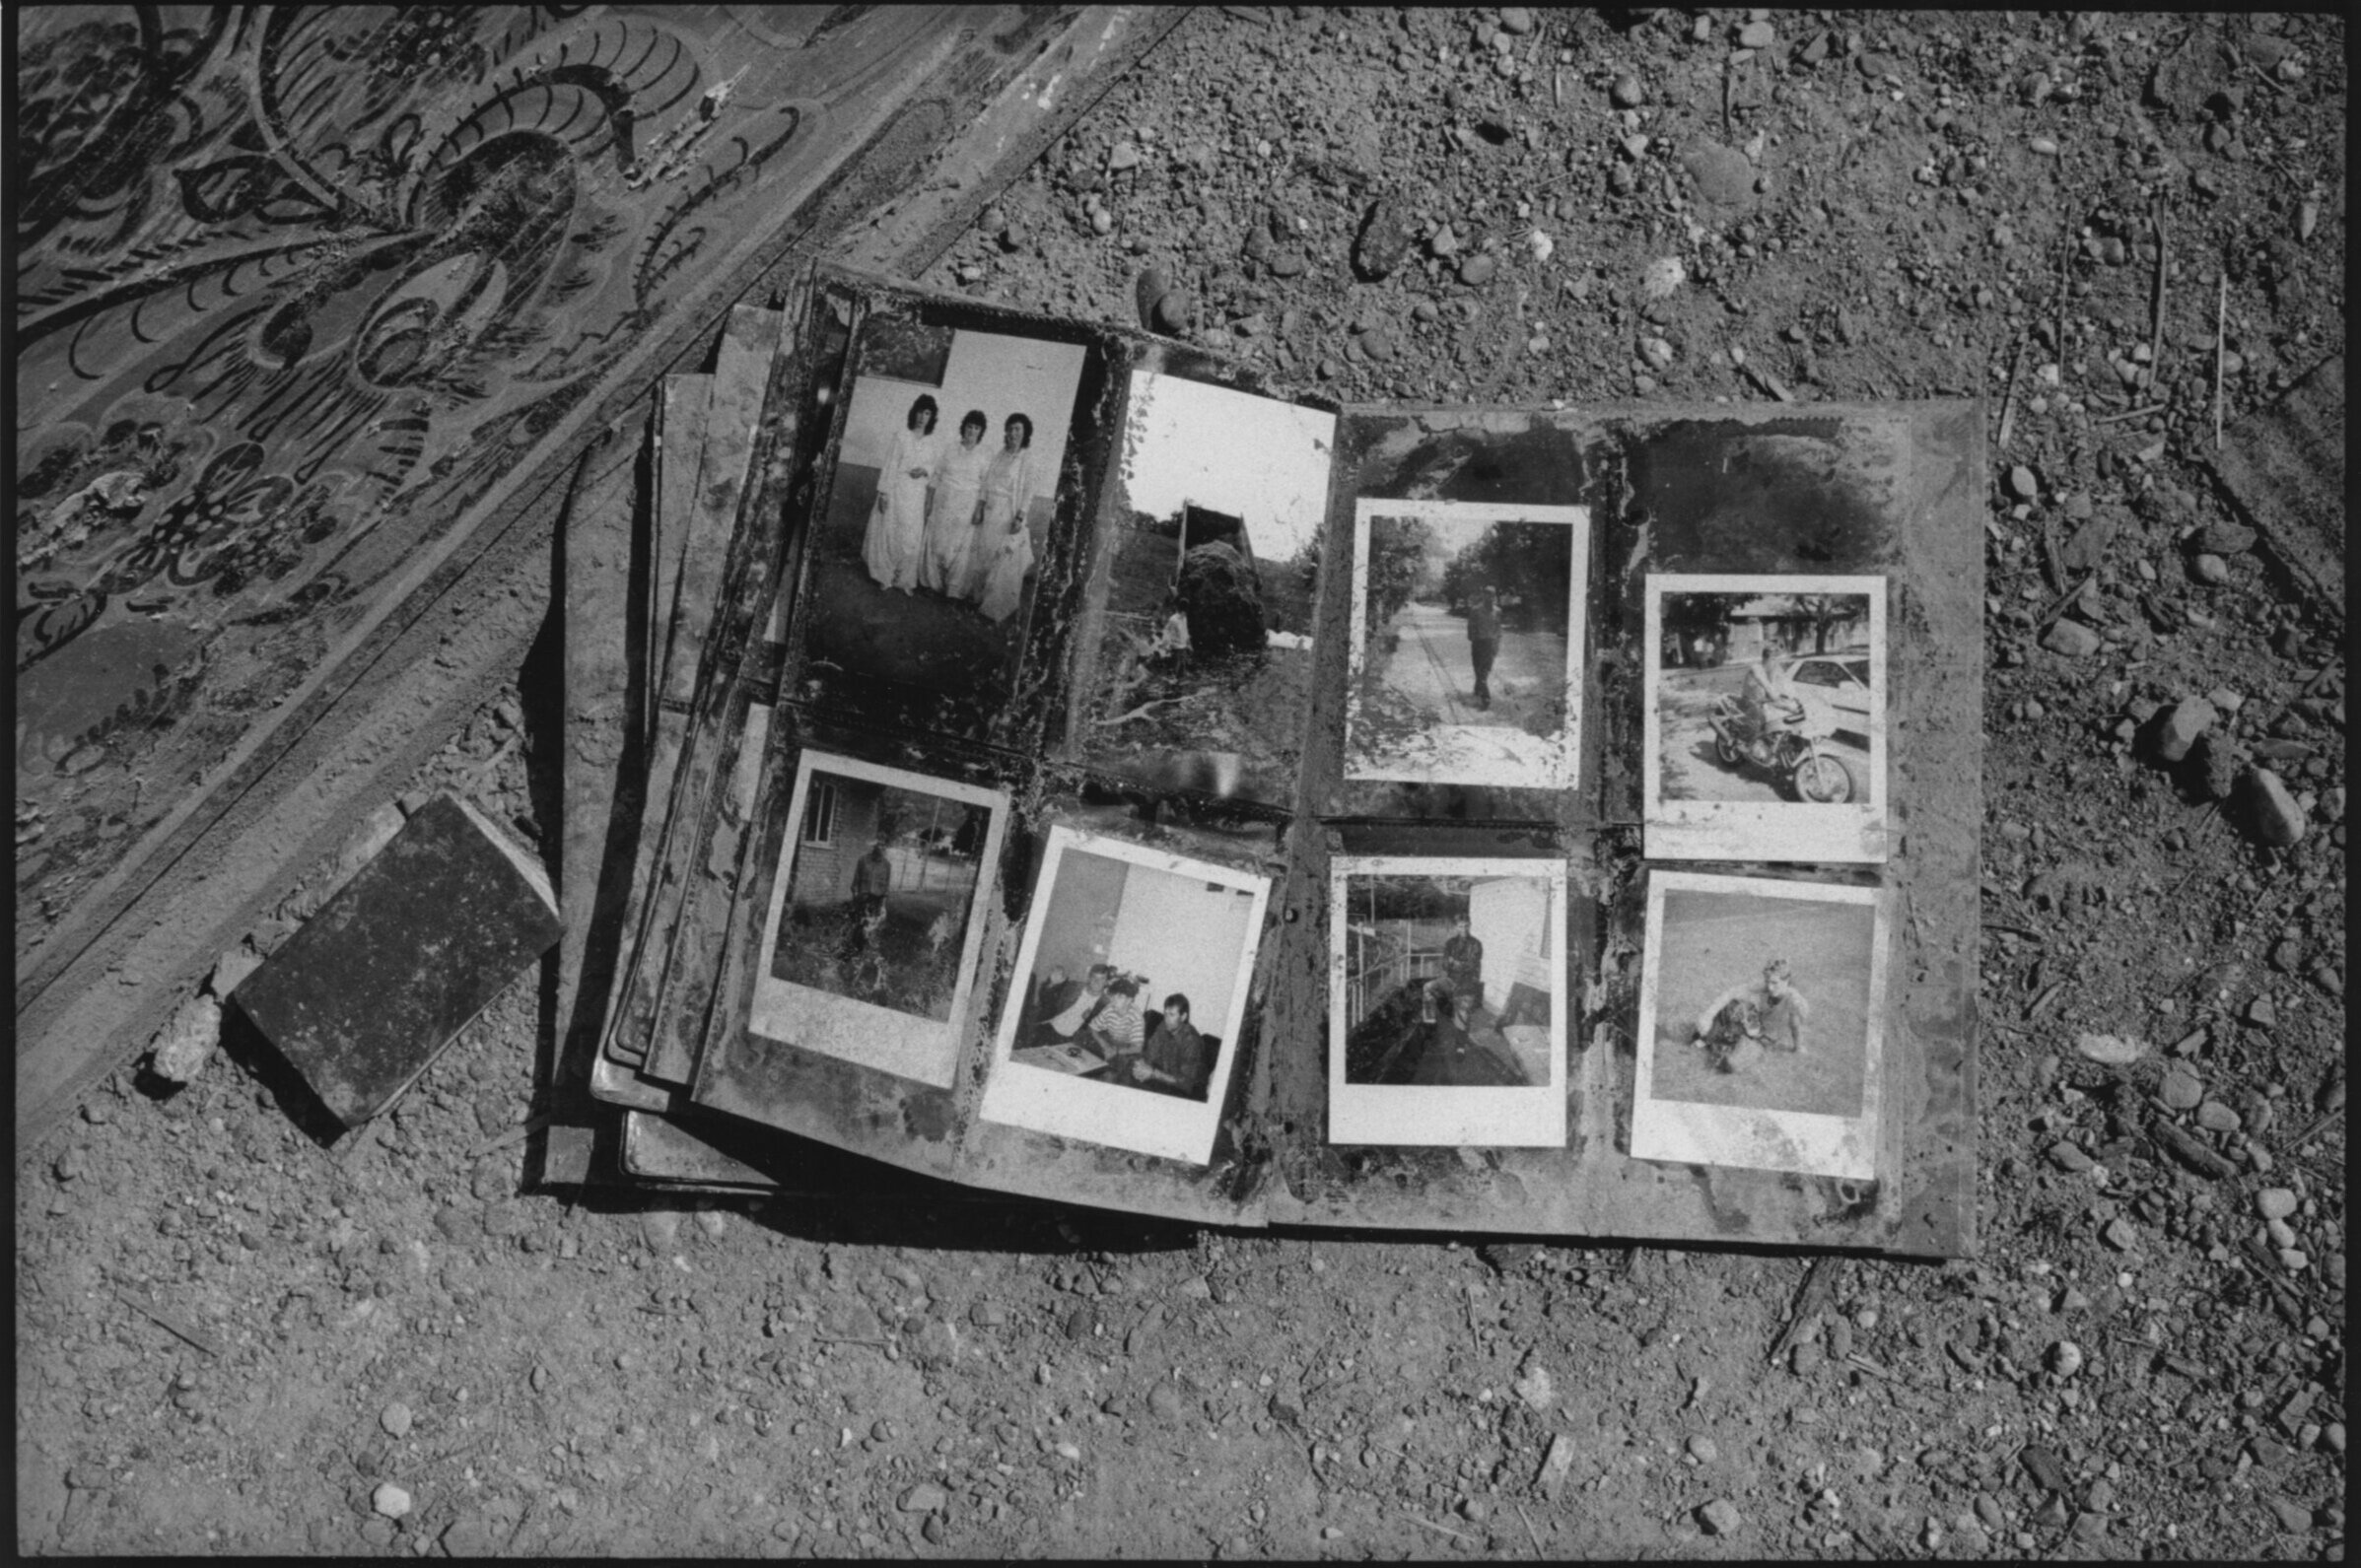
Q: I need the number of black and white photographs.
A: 8